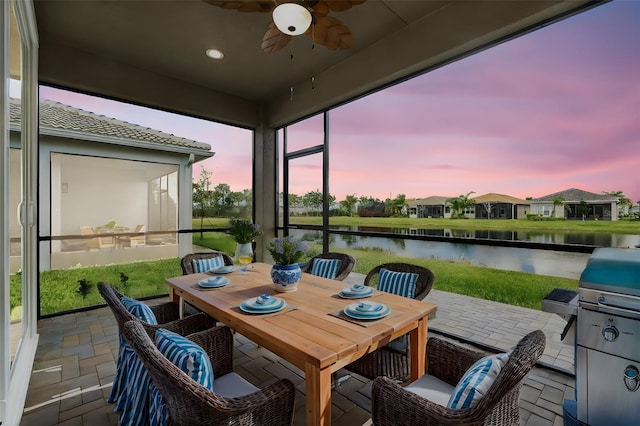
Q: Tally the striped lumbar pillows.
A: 6